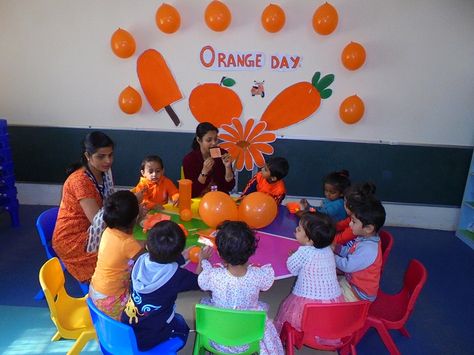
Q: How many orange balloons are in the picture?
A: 10